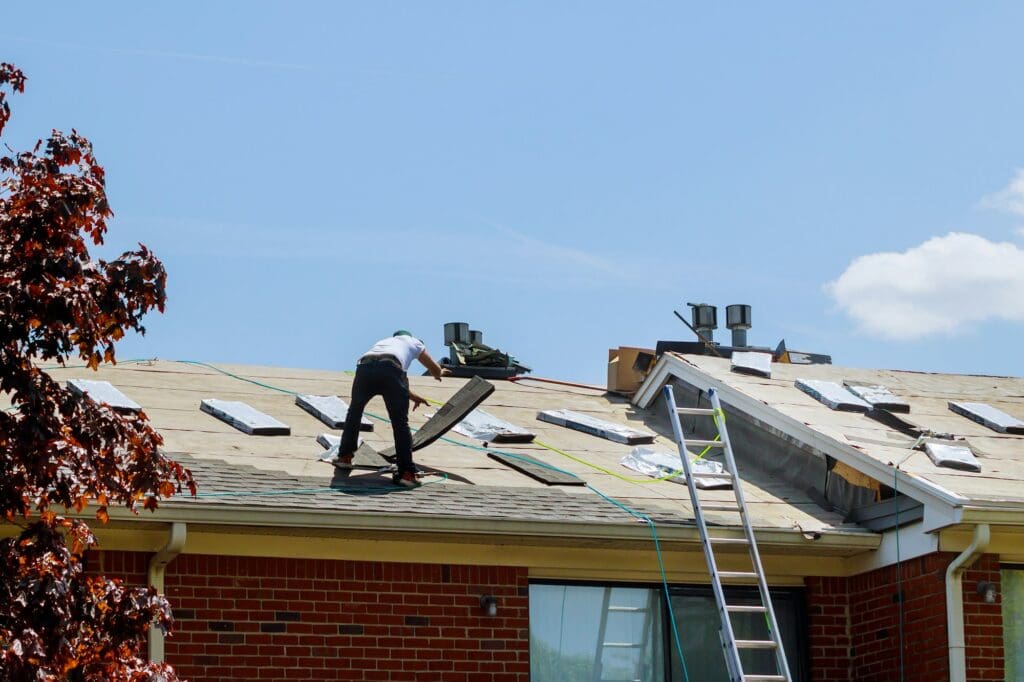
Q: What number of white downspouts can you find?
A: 2